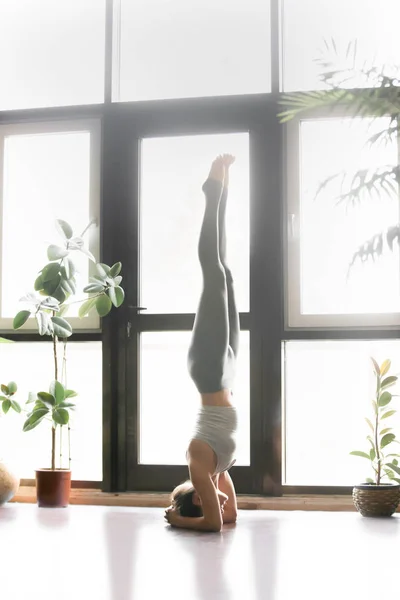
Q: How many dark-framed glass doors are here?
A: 1